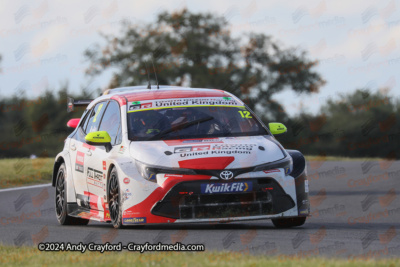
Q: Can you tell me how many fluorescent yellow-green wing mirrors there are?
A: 2